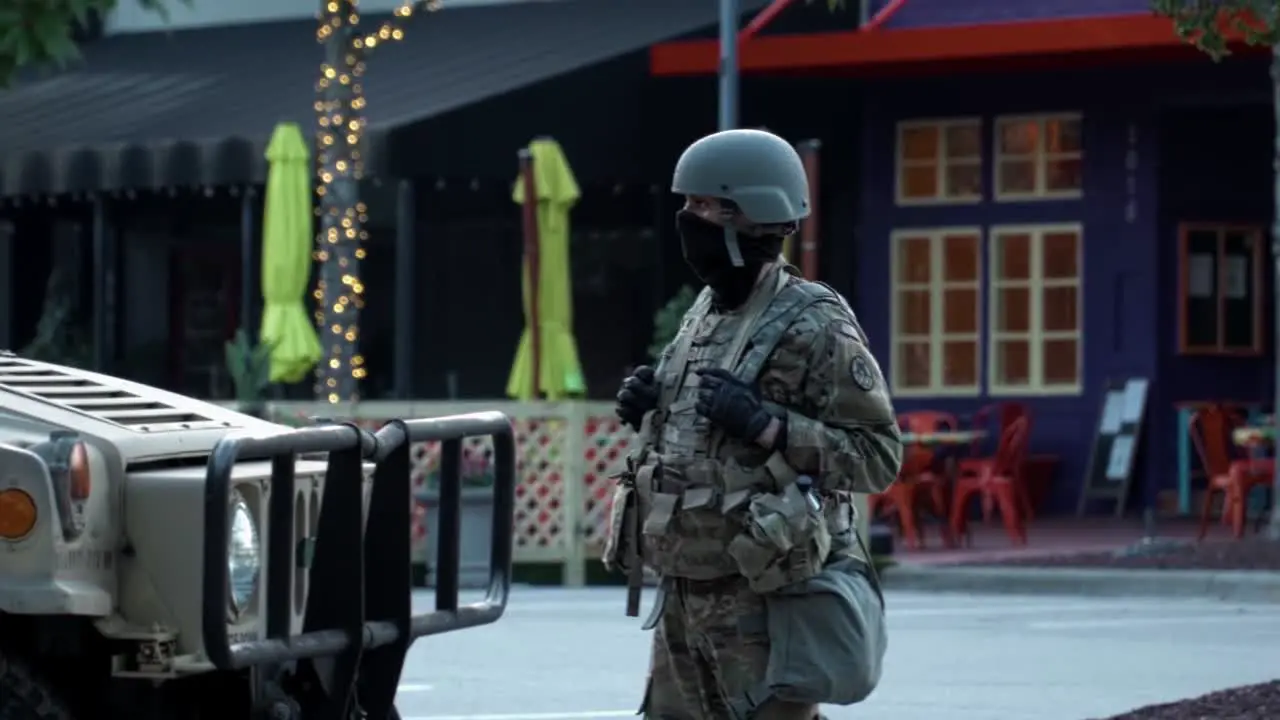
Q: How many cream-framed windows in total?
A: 4